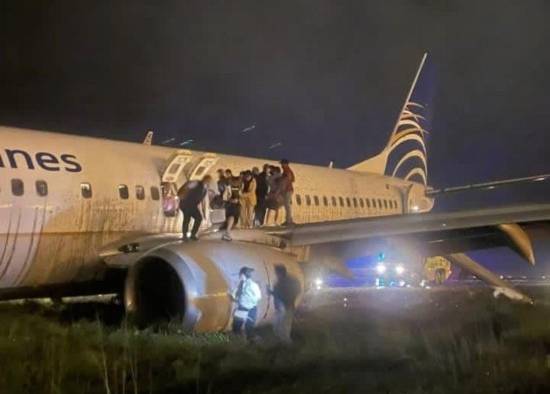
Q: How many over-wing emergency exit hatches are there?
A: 2